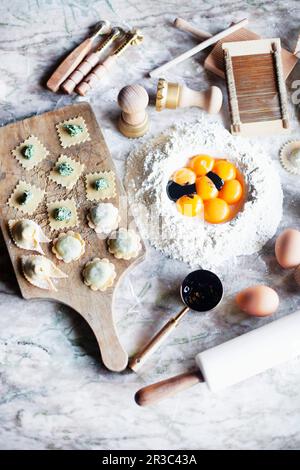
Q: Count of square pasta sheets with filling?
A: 6